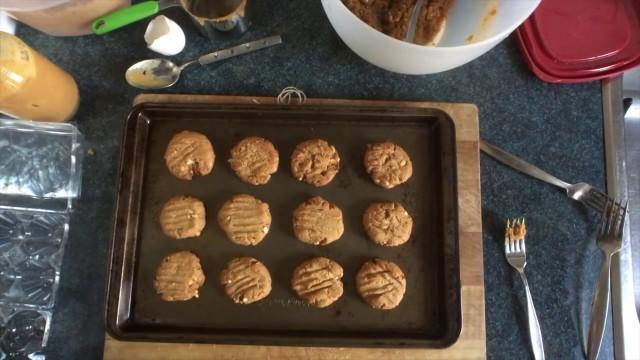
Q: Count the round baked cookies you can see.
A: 12